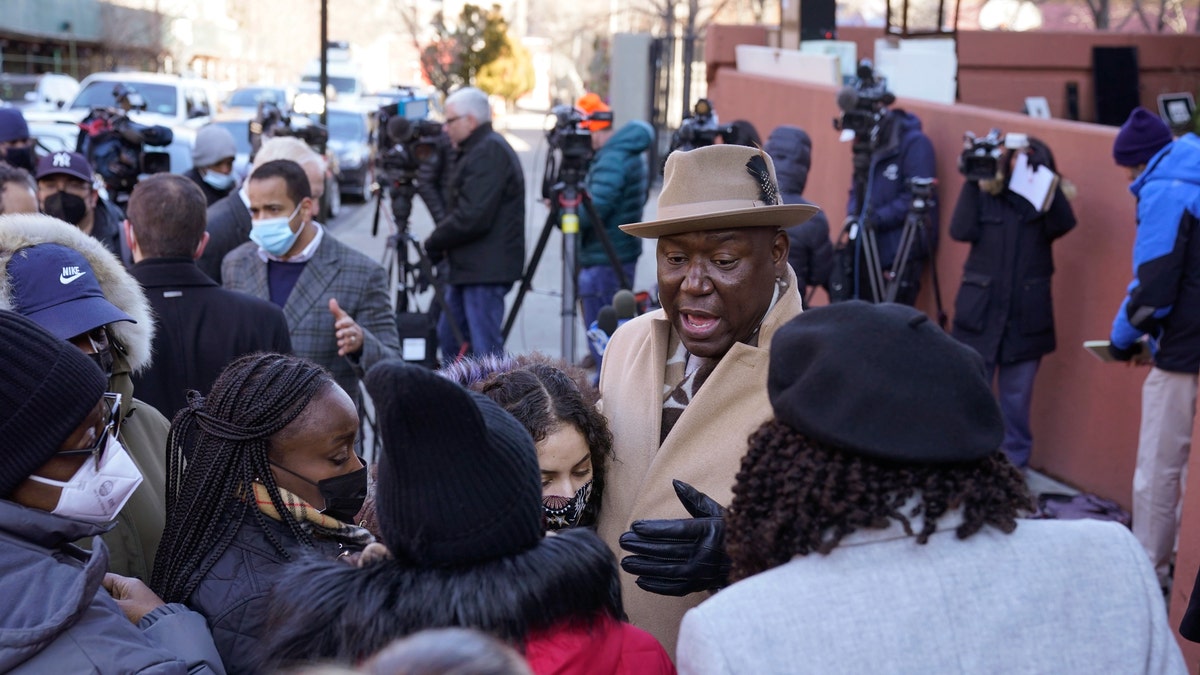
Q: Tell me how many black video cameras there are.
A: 7